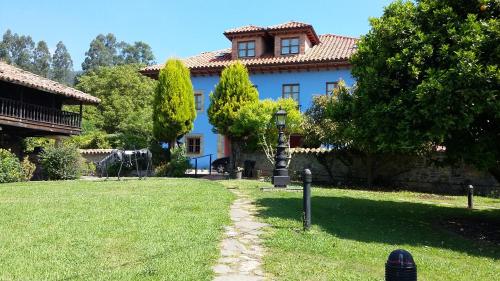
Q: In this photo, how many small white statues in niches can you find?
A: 0